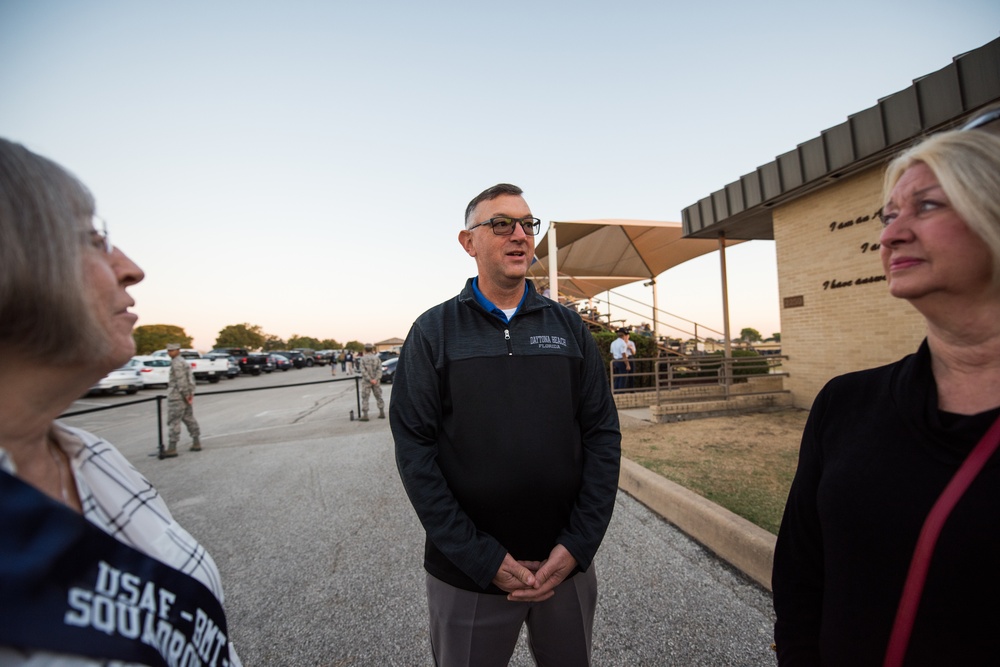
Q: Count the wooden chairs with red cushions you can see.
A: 0